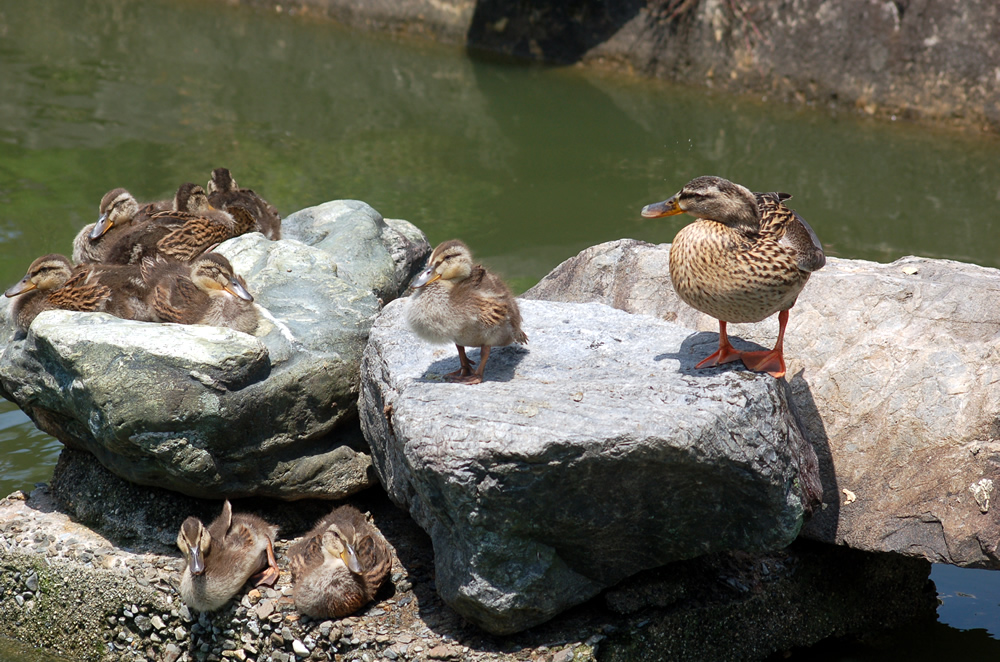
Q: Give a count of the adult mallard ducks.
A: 1